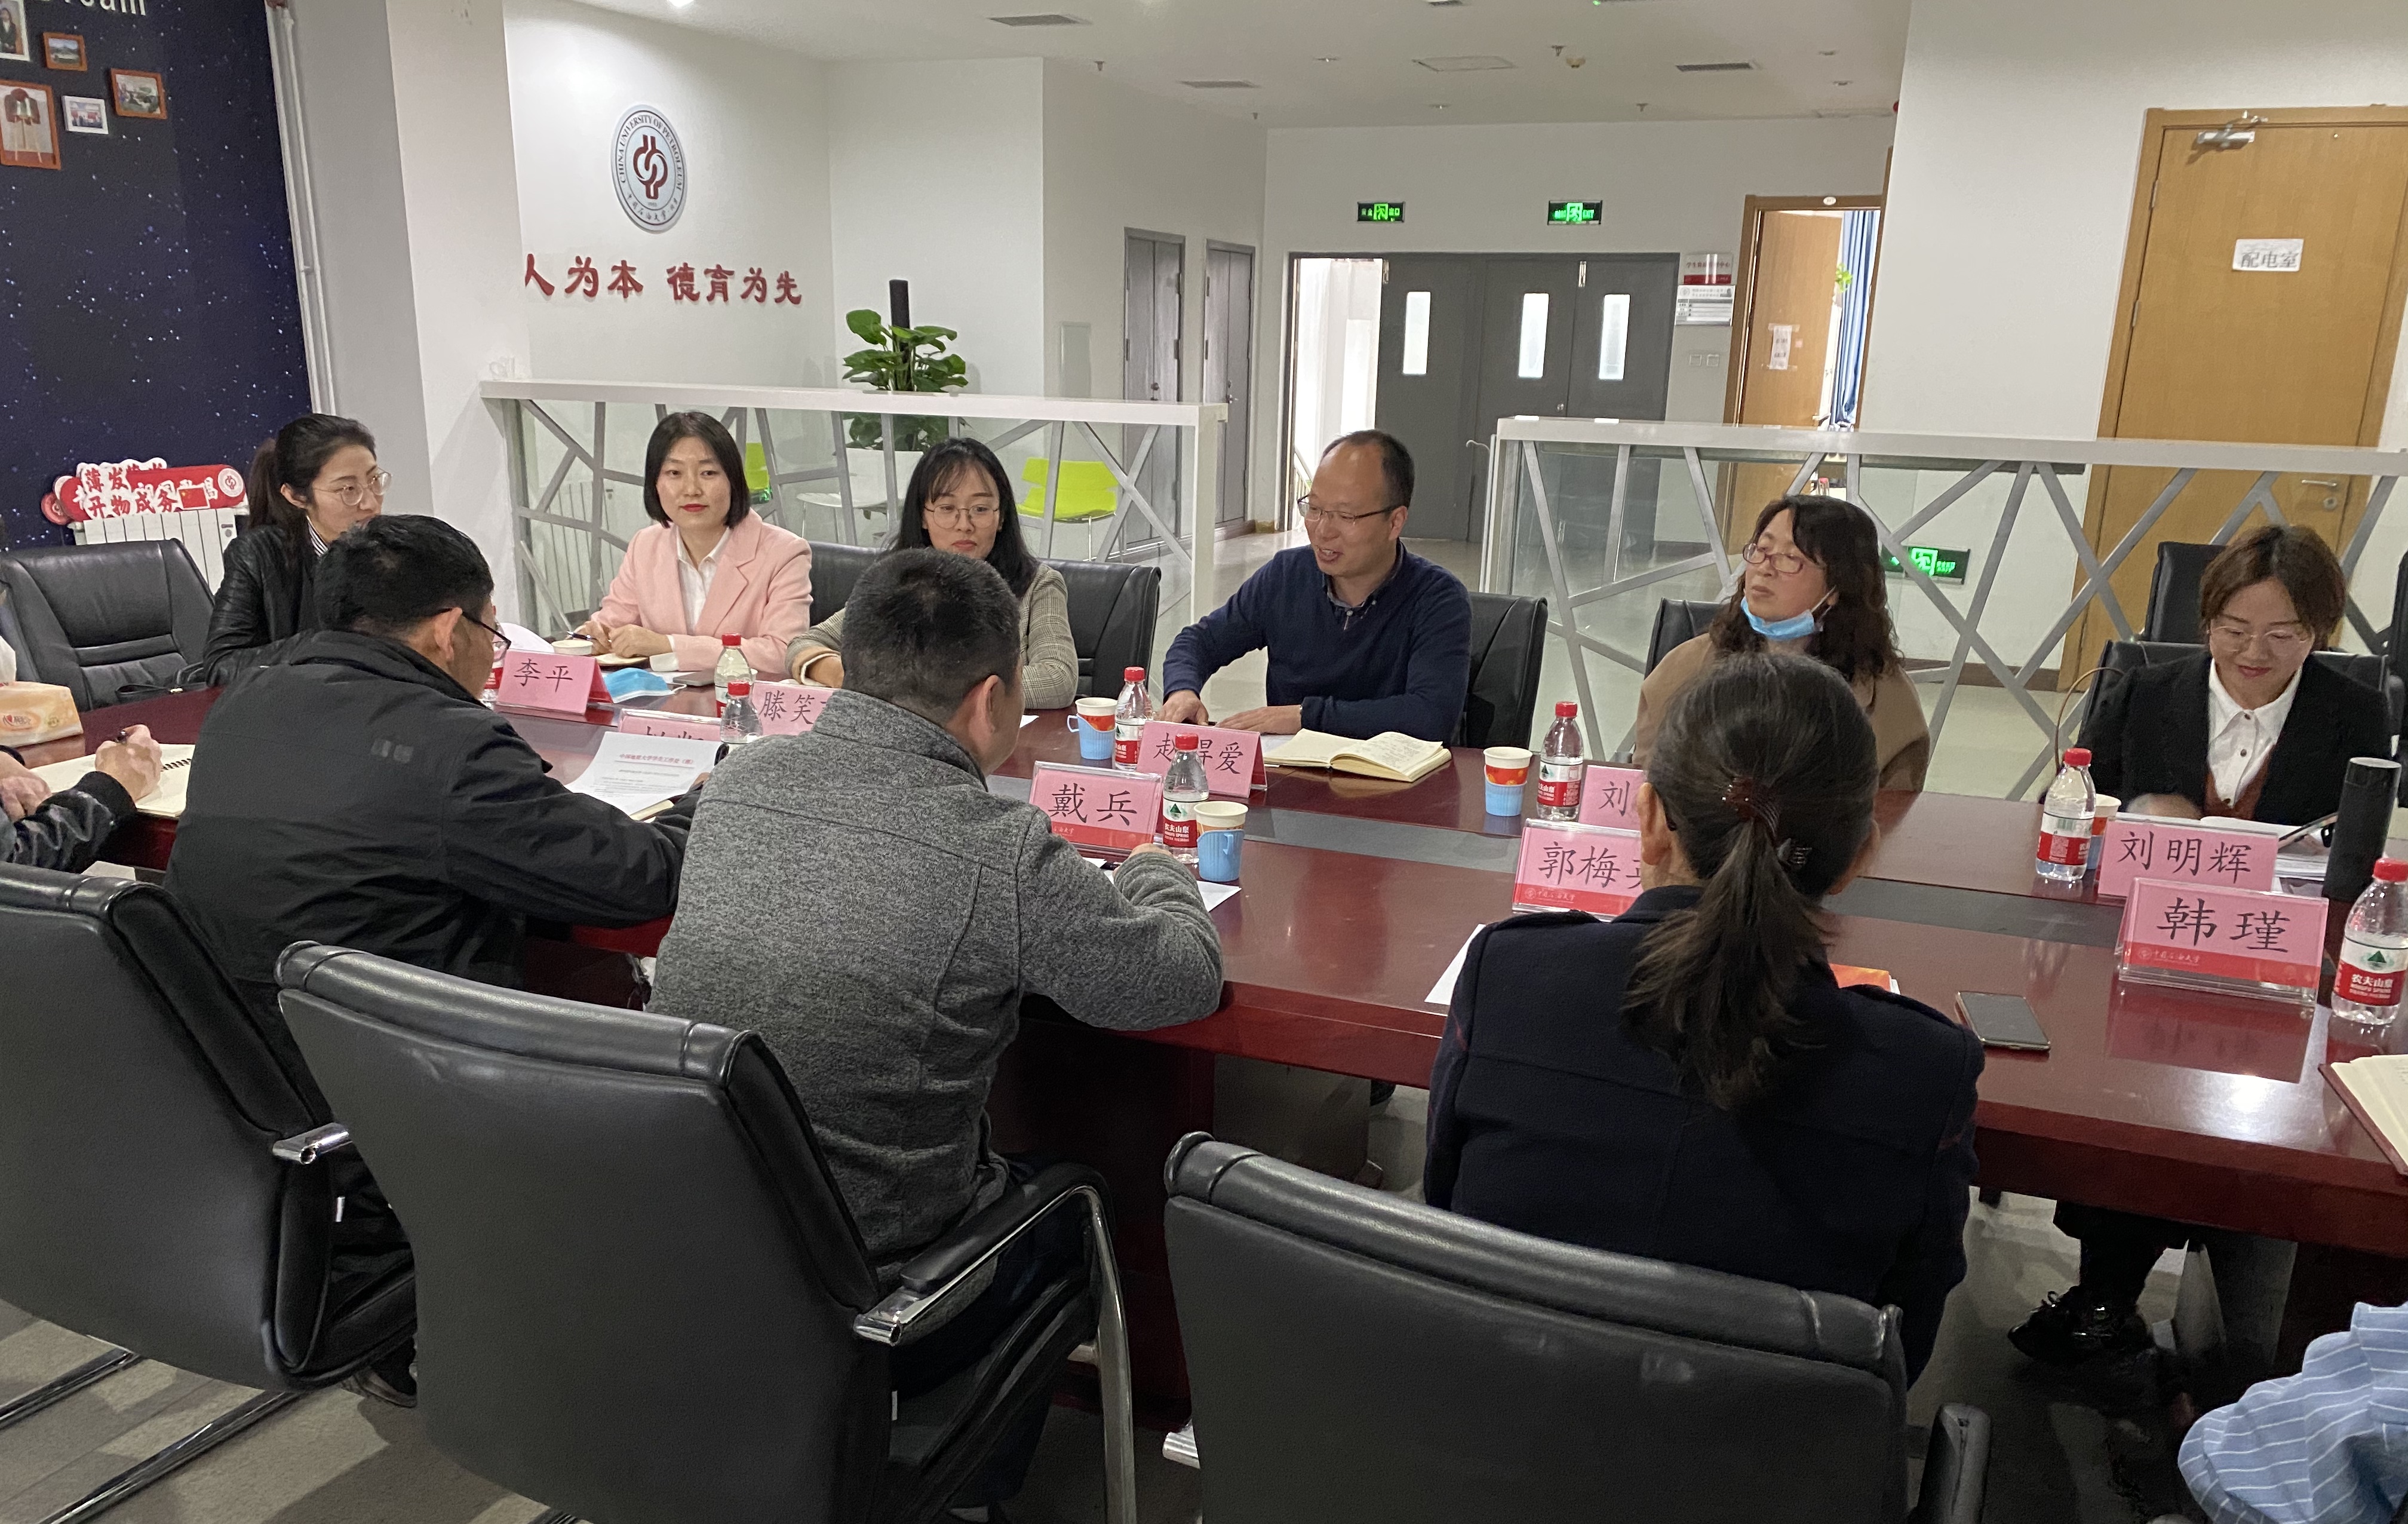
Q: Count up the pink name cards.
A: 9